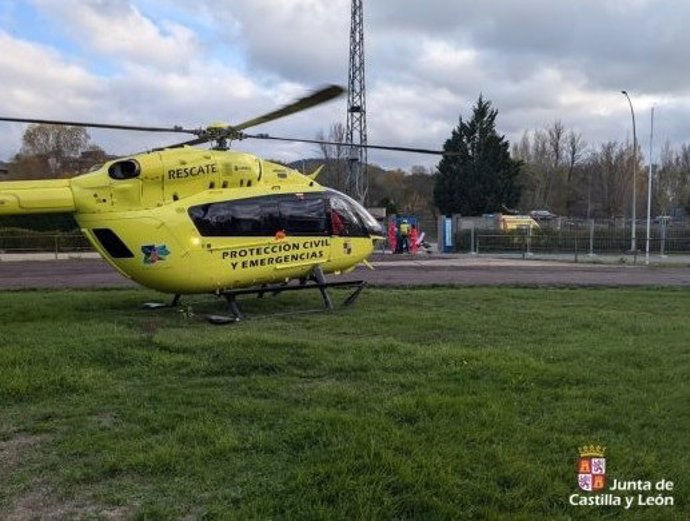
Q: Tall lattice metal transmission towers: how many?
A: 1